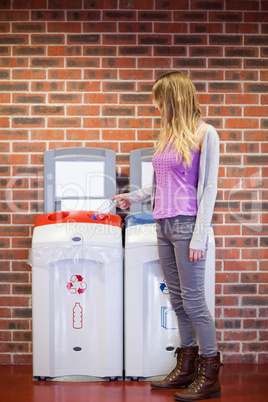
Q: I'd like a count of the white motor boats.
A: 0